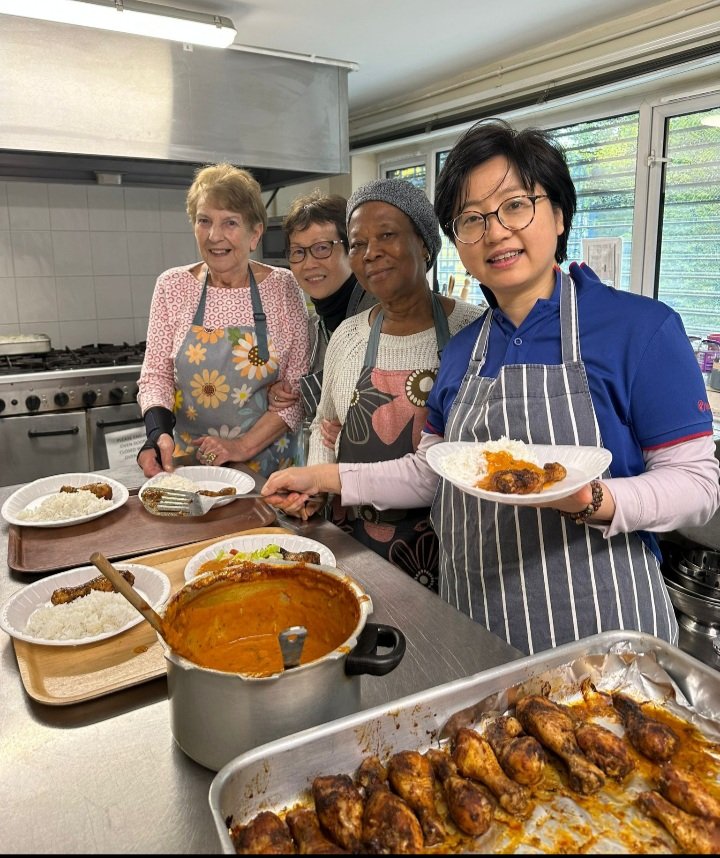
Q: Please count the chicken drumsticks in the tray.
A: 13